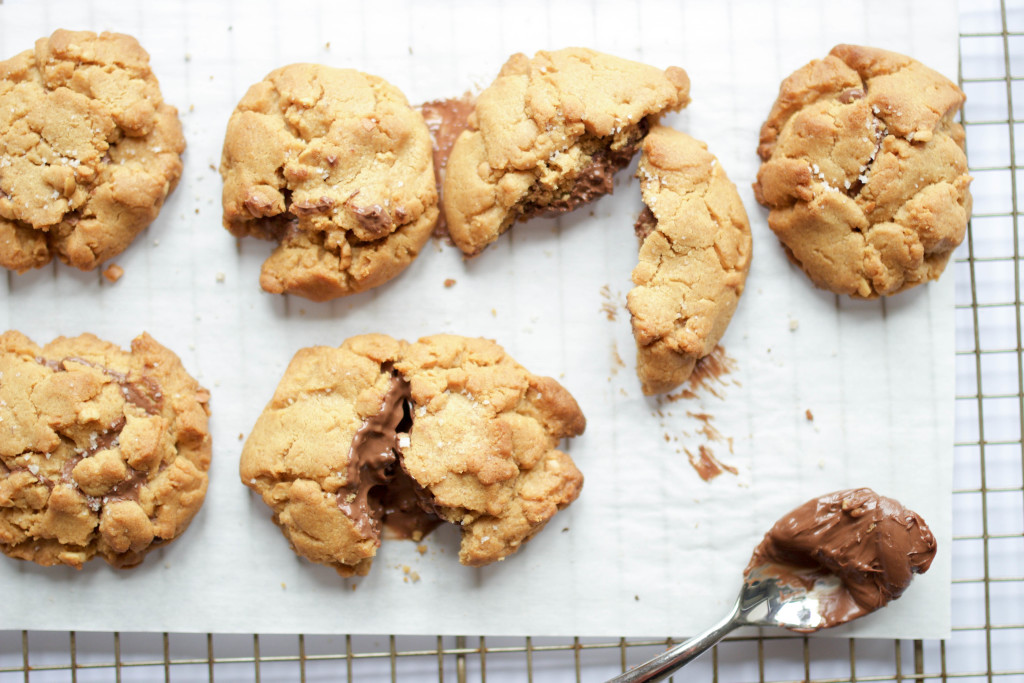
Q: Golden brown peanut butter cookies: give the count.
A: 6